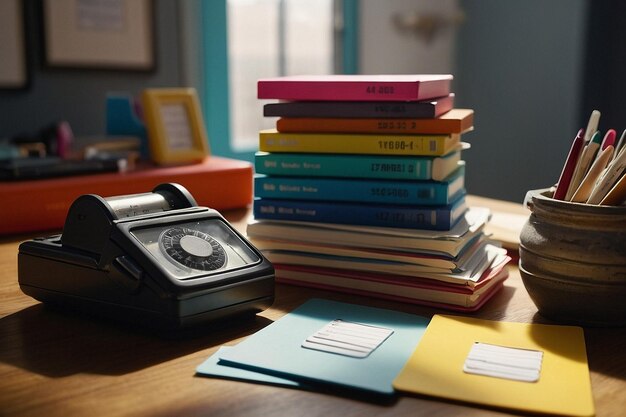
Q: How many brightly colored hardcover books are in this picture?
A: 7